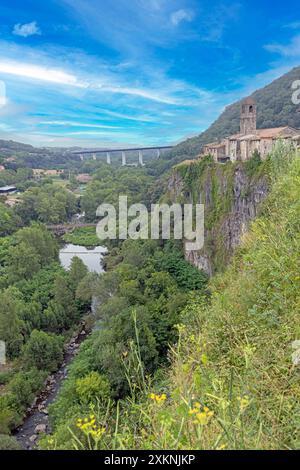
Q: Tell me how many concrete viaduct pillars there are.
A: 6